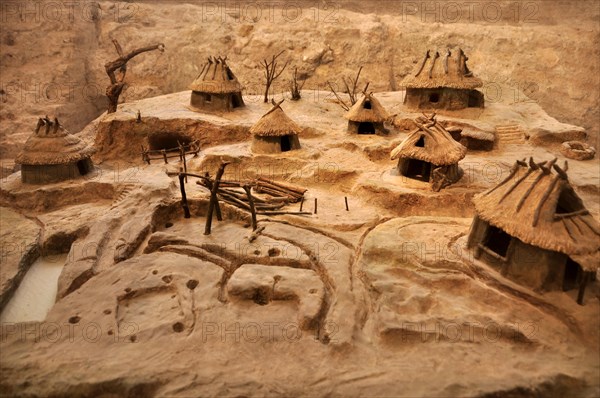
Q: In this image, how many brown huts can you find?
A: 7